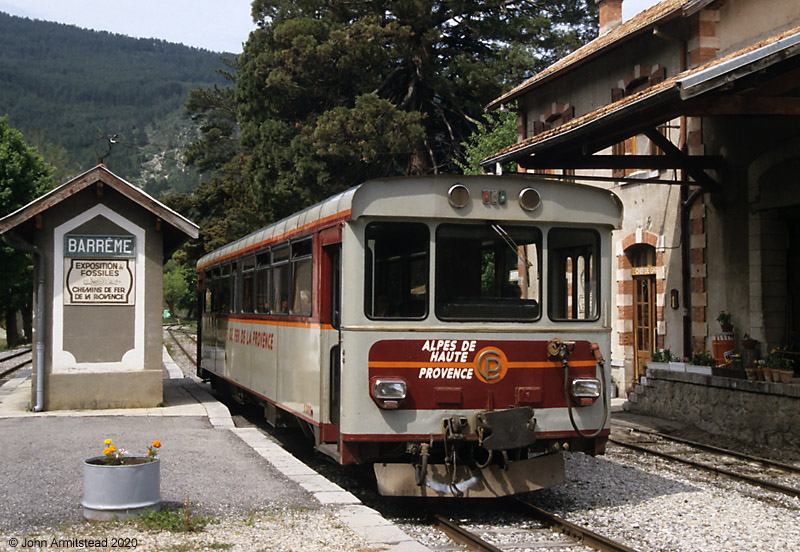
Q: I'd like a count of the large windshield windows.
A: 3